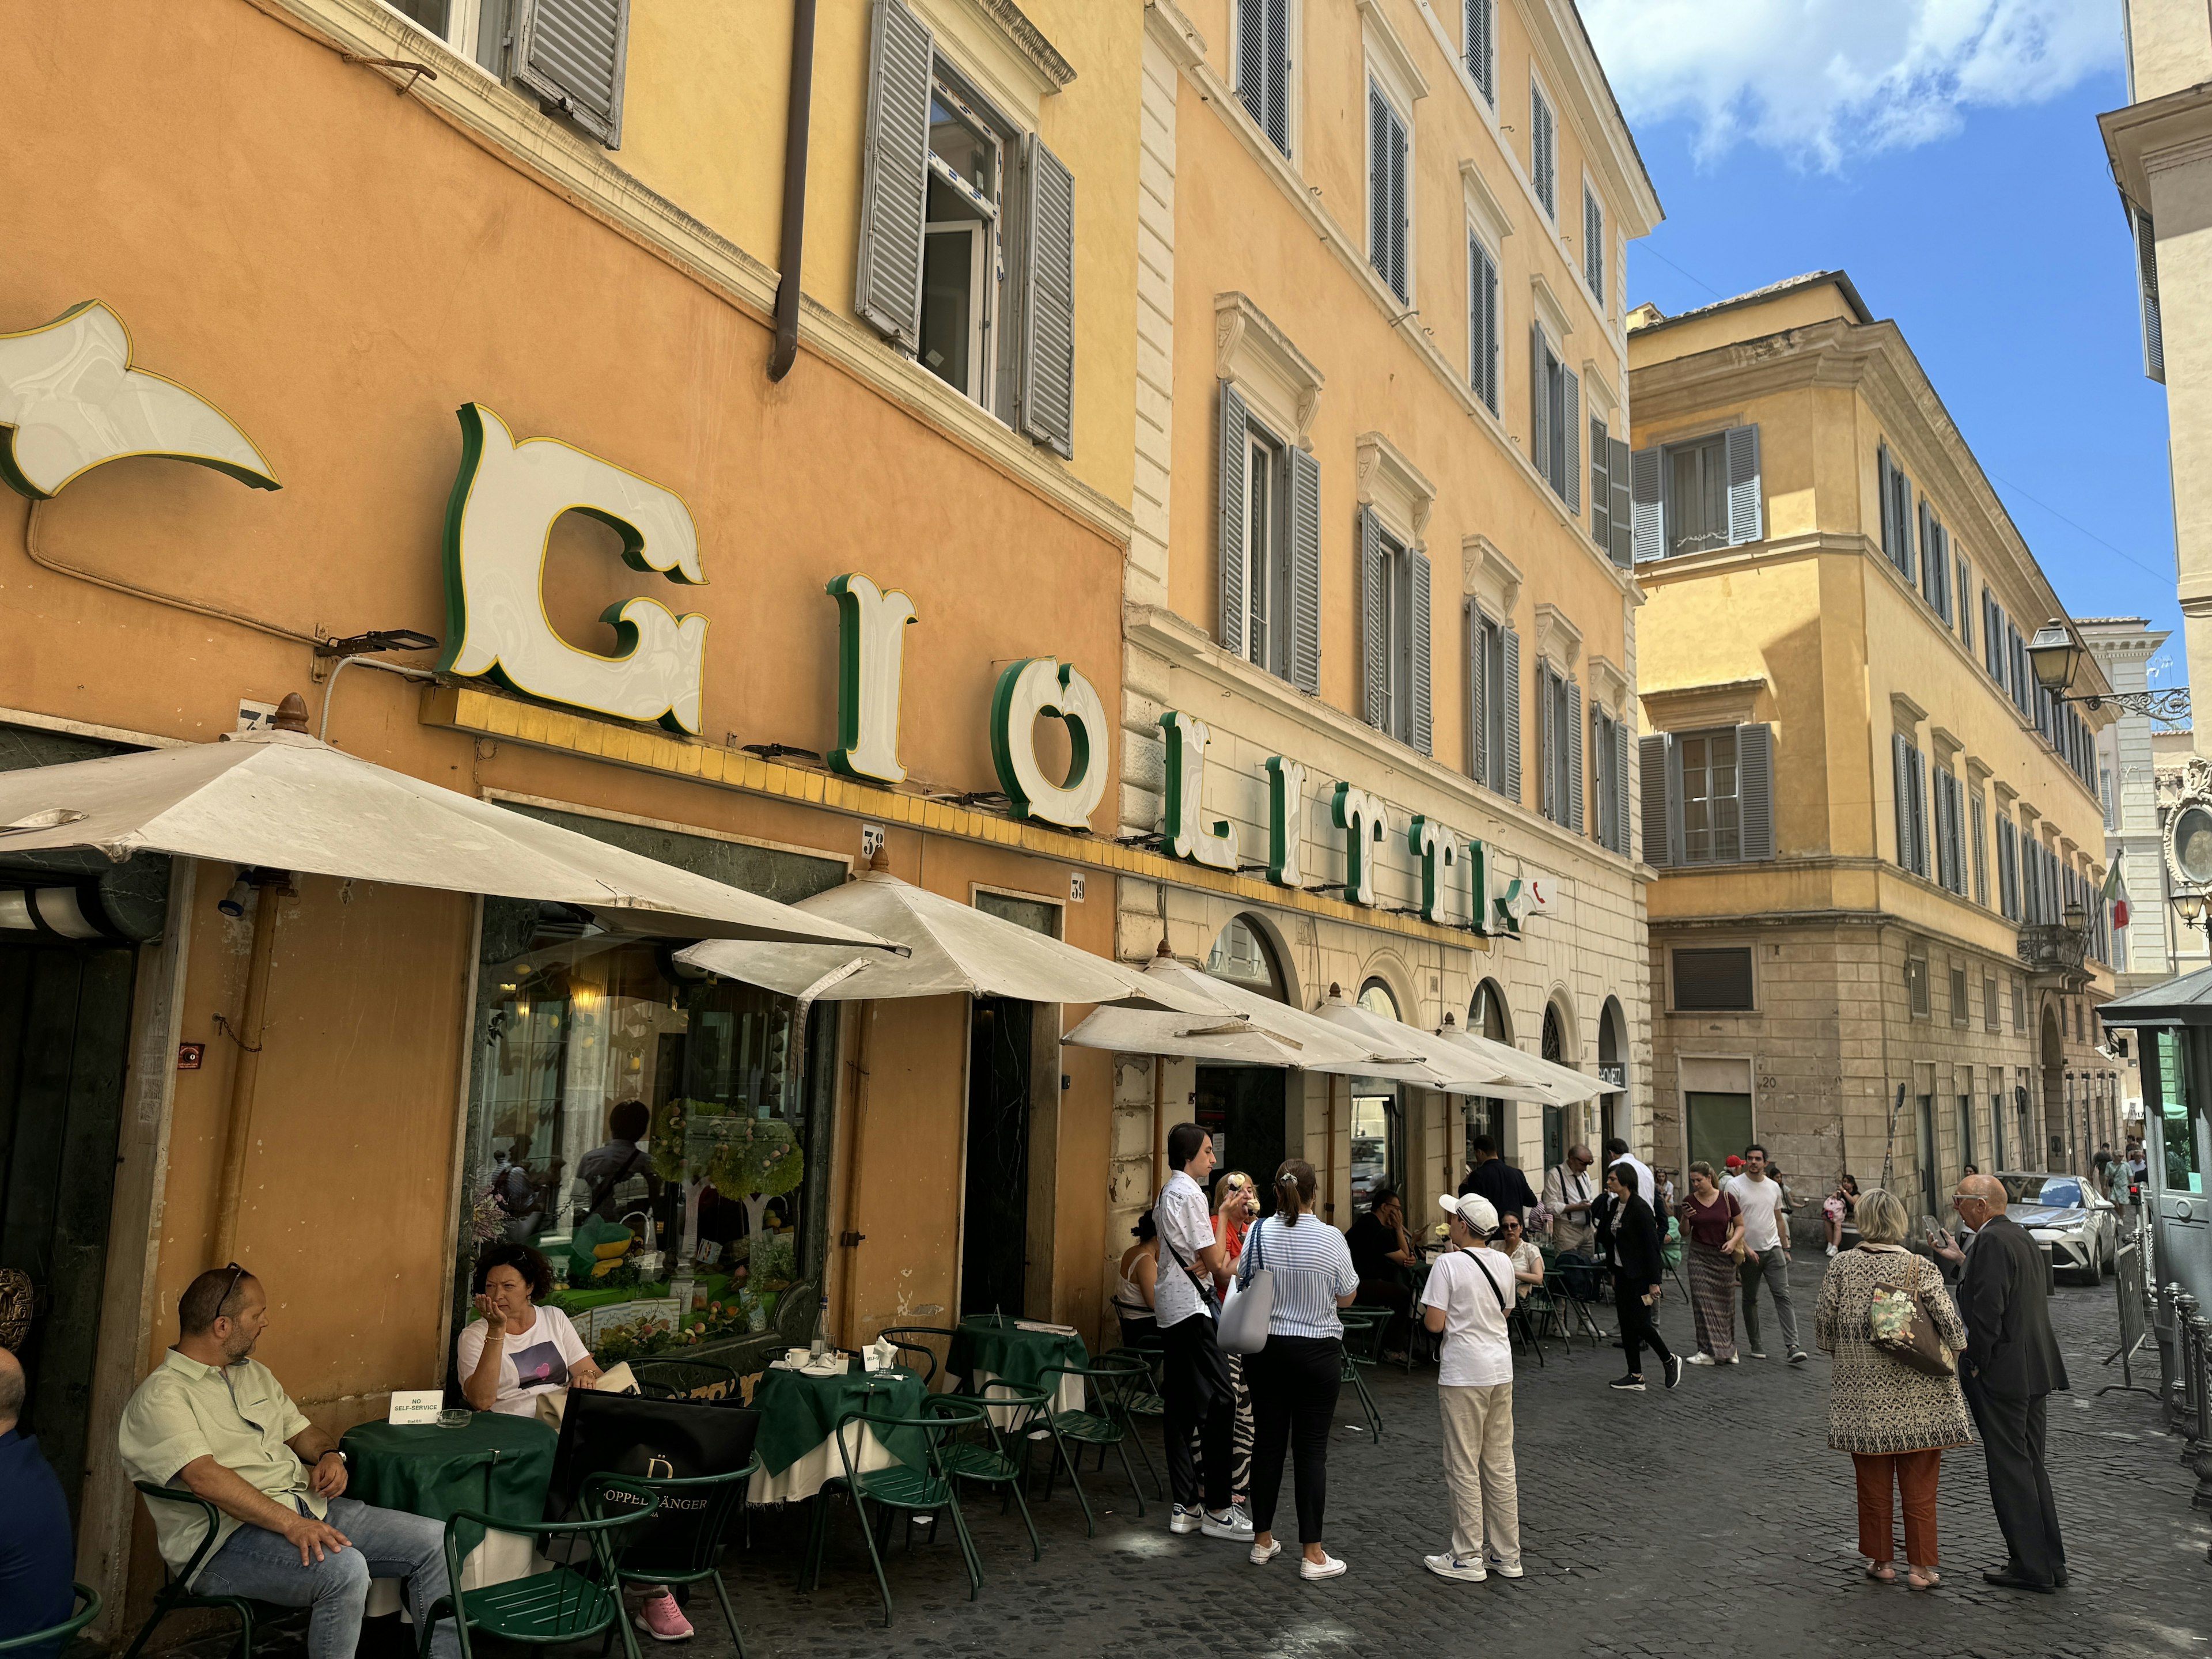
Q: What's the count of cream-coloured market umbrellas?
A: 5